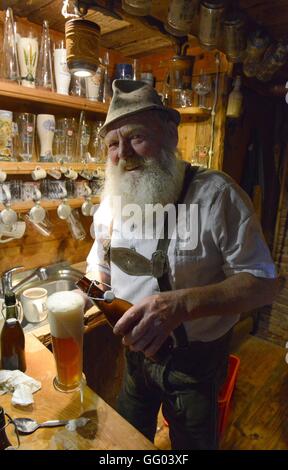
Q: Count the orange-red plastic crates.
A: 1